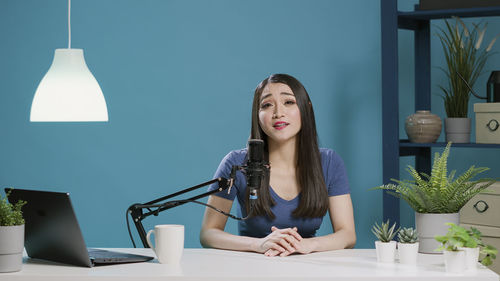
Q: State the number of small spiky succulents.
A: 2